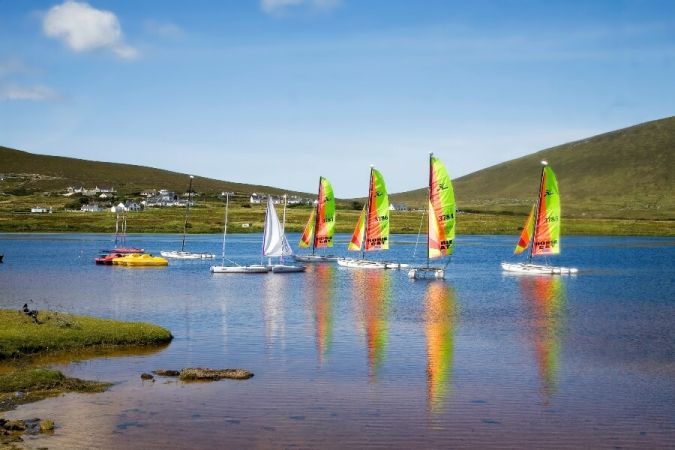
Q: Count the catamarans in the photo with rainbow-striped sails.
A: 4